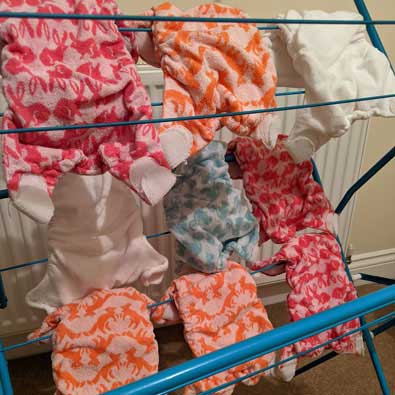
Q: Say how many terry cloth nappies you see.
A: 9